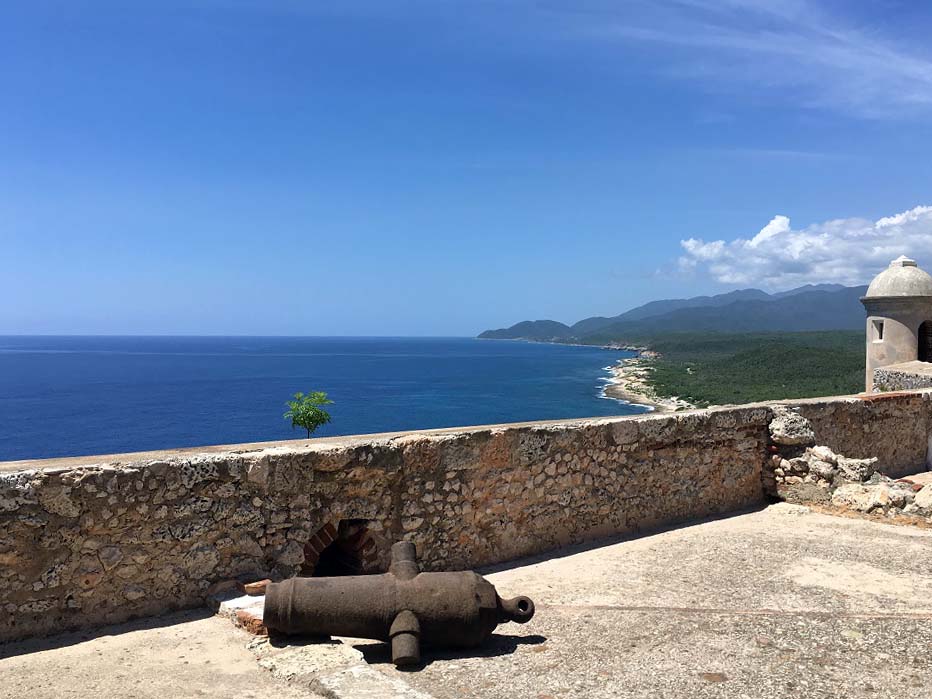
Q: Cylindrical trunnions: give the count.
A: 2